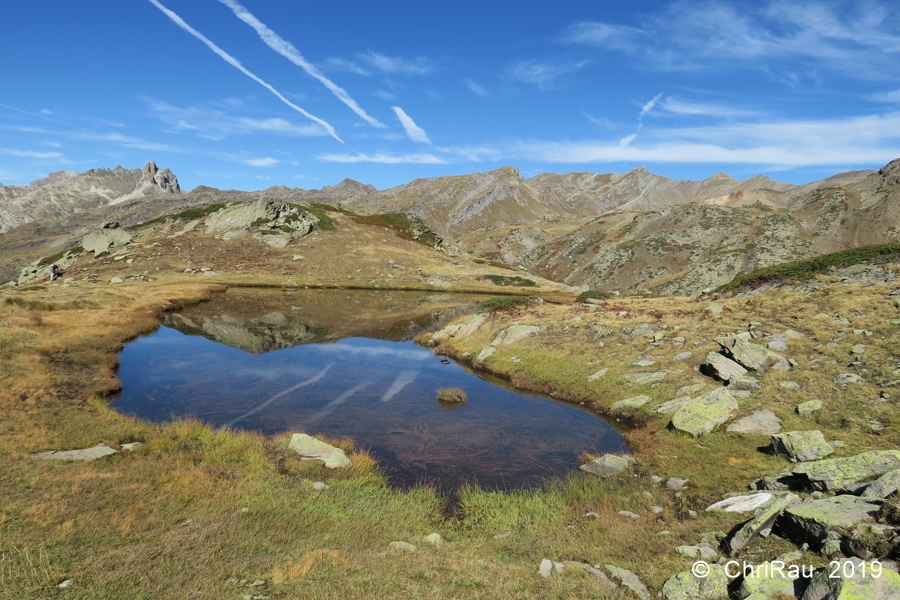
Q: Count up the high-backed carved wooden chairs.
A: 0